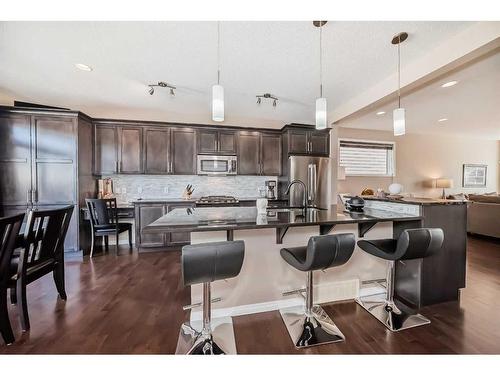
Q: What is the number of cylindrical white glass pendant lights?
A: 3